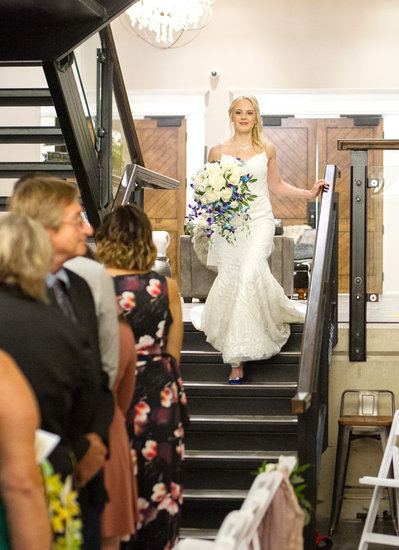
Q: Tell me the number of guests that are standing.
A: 6